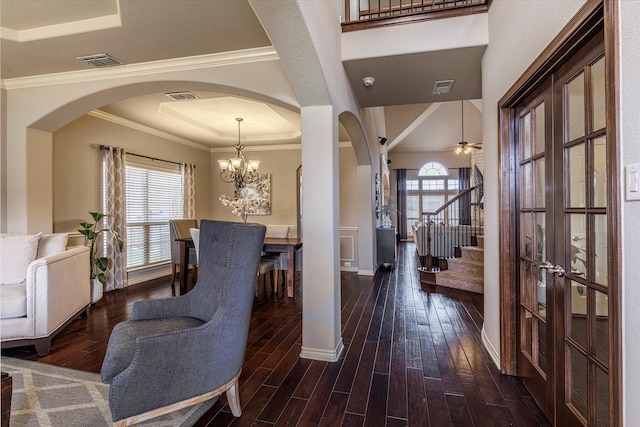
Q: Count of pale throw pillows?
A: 2